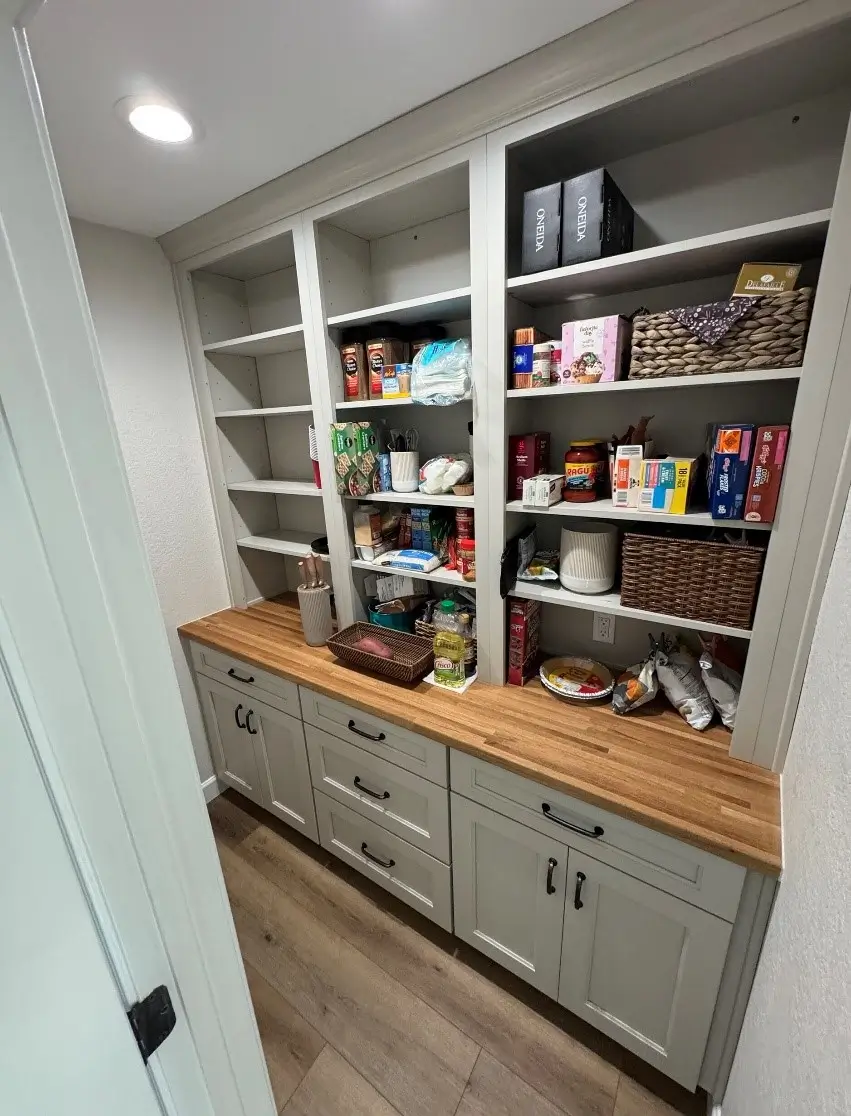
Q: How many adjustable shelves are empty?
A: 3